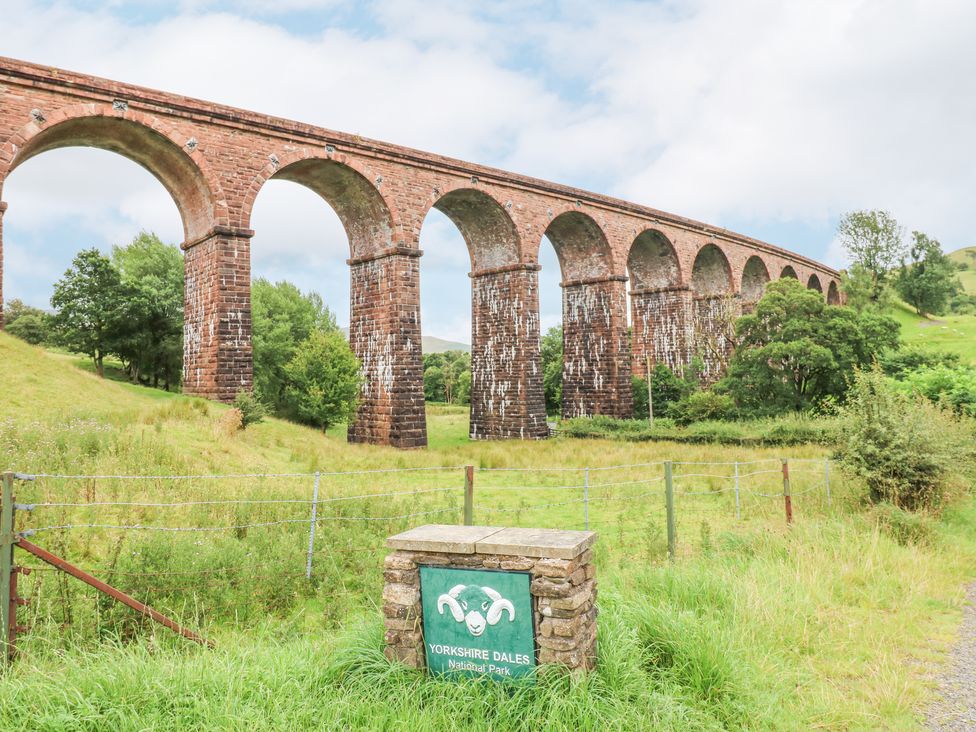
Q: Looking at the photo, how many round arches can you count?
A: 10